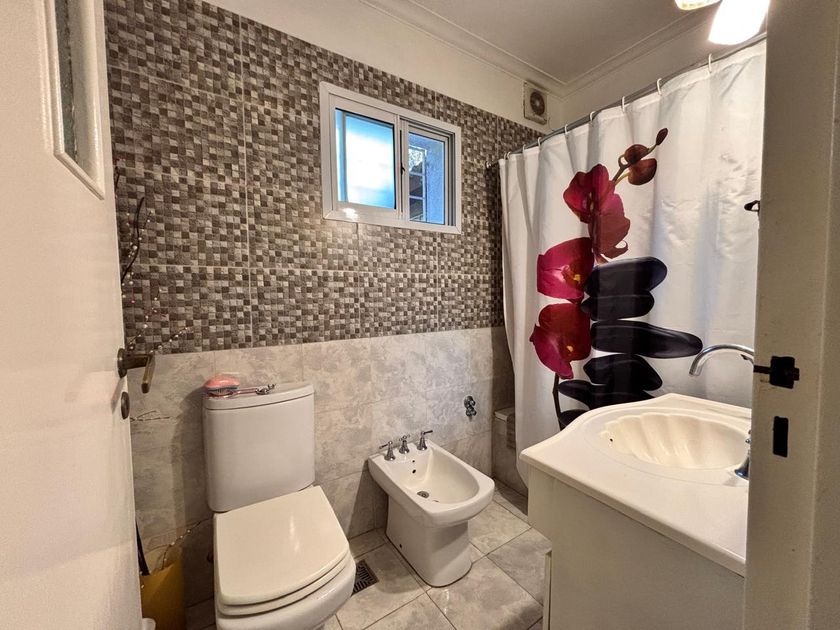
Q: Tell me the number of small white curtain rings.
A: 9